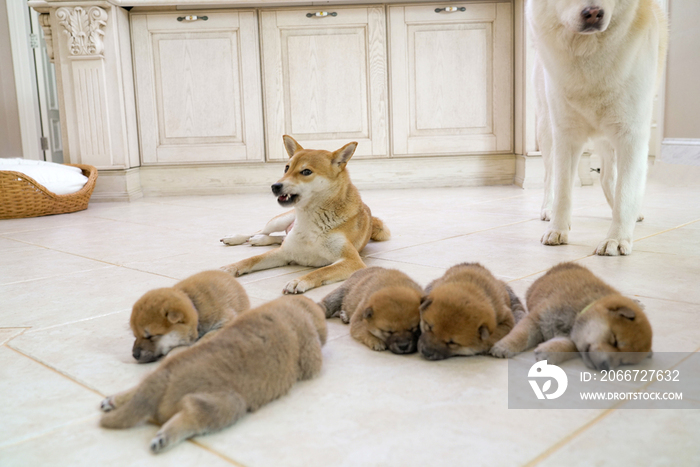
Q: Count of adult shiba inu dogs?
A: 1